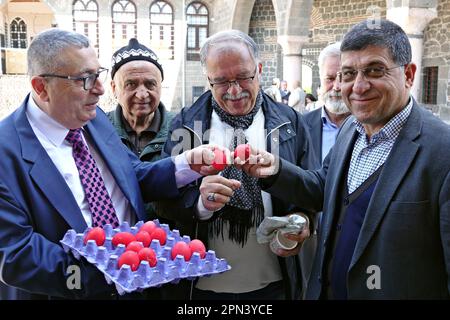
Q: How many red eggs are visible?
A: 12